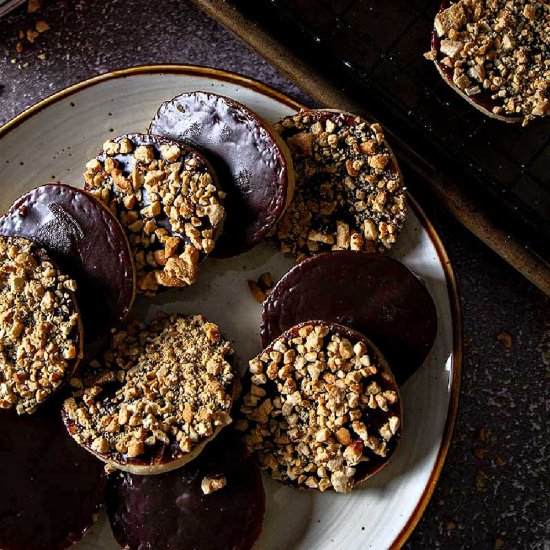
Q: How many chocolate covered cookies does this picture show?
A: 11